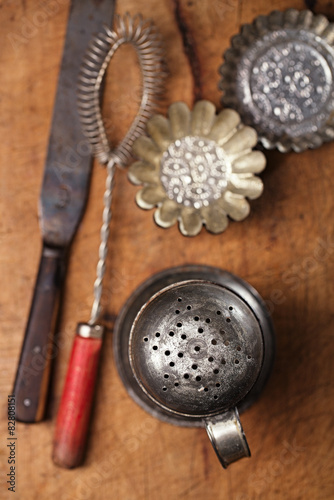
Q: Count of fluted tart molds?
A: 2